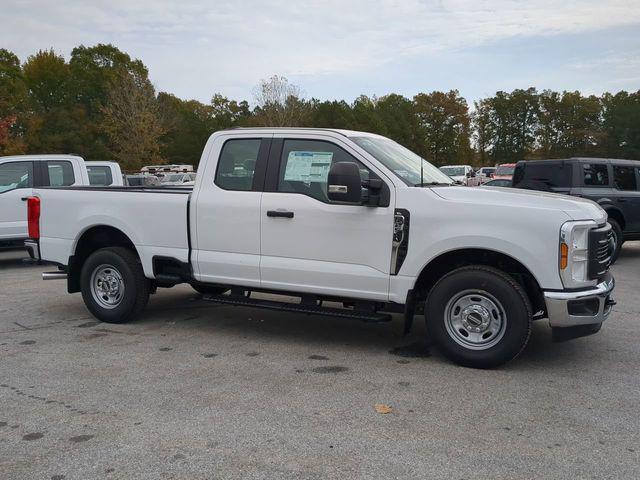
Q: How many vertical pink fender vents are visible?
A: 0